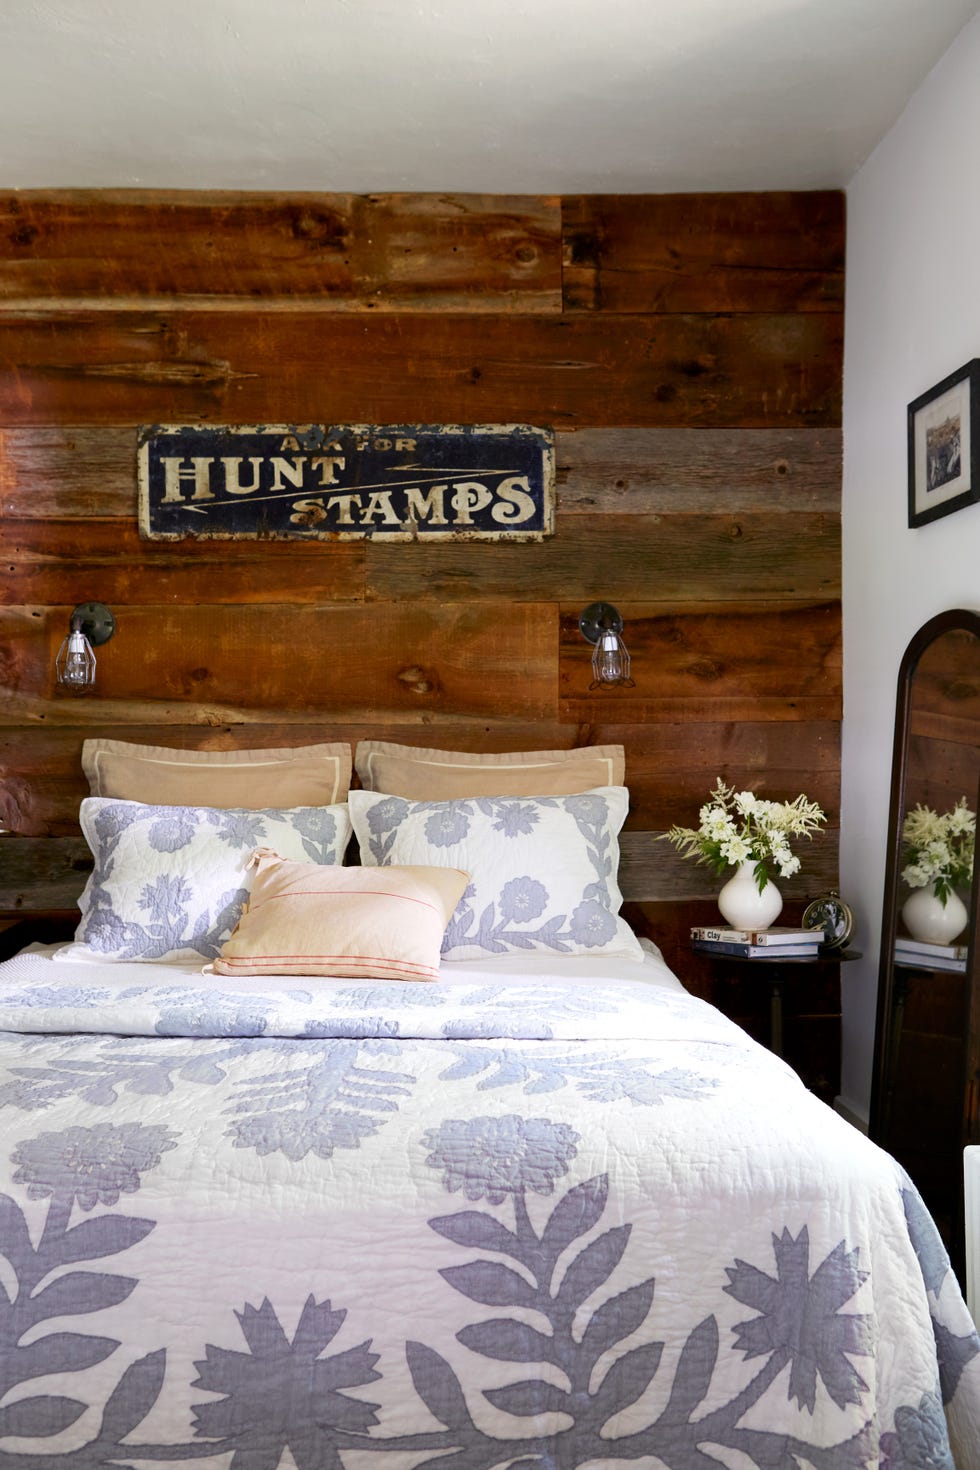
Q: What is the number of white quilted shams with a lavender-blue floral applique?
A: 2